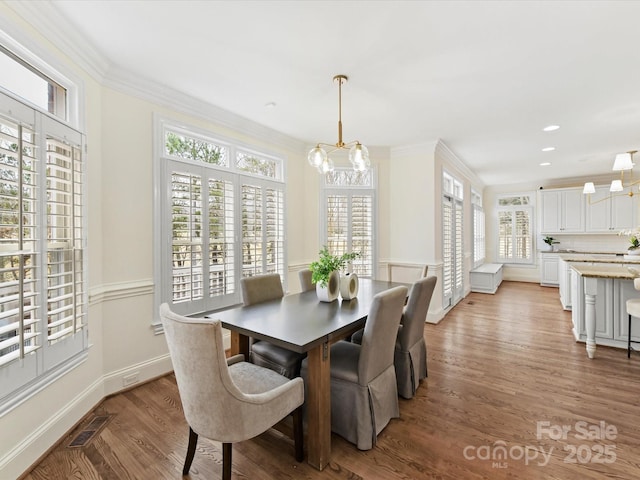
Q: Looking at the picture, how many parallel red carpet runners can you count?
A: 0